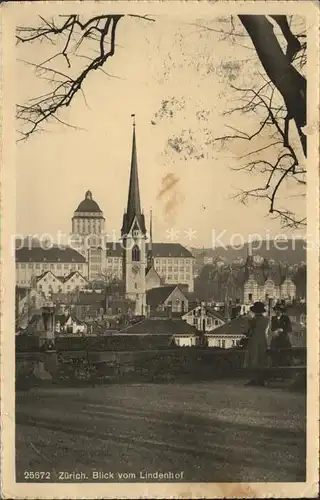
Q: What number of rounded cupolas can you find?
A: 1